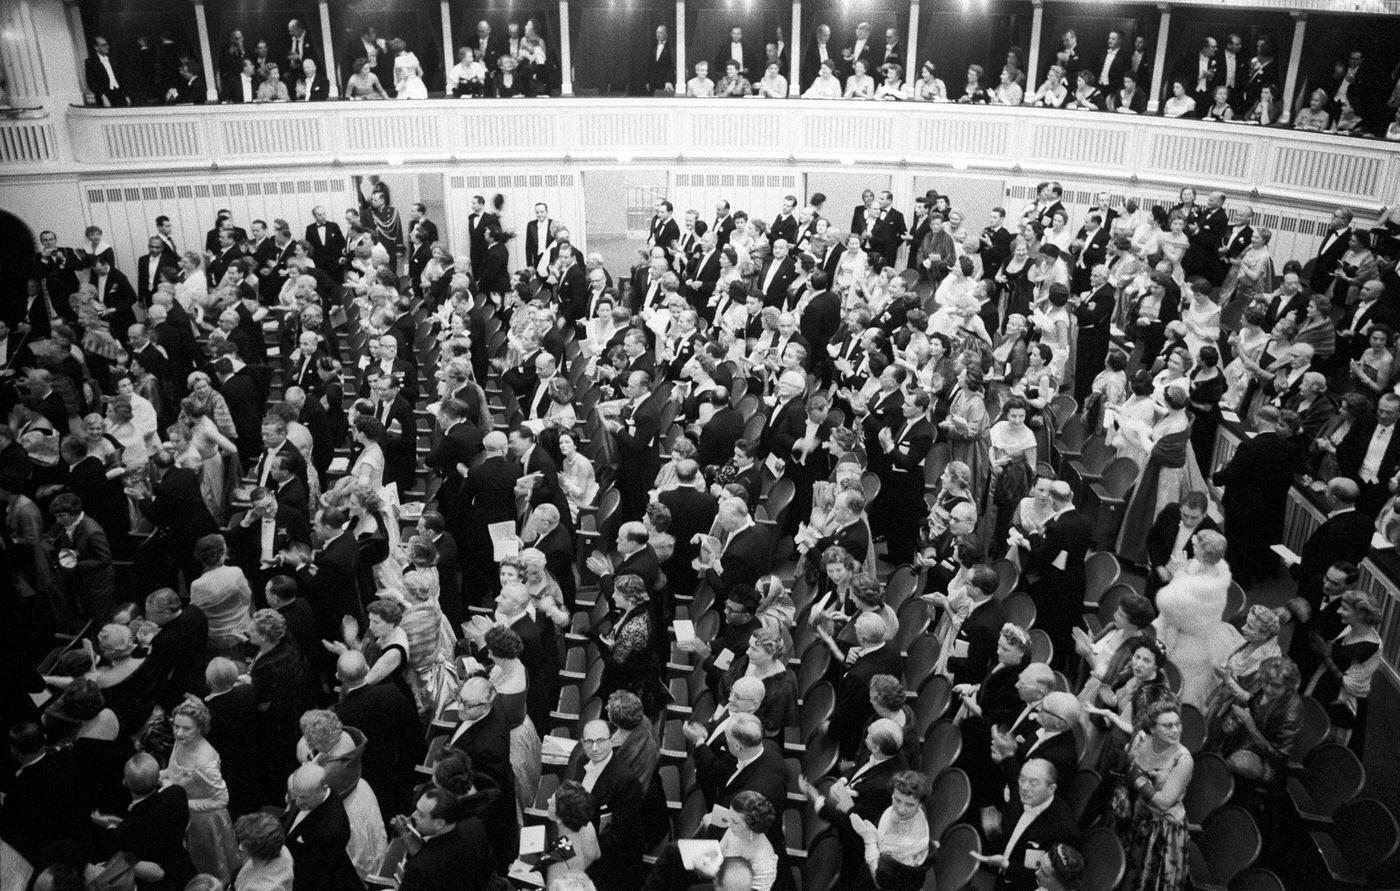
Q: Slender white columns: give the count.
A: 10